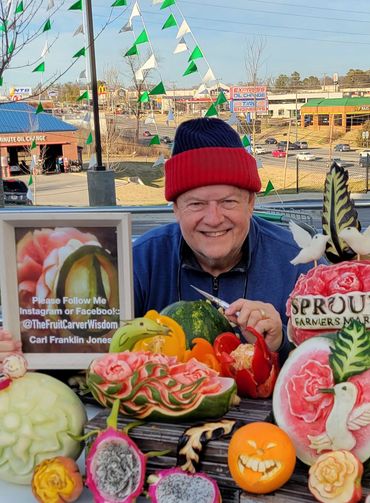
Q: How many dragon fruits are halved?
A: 2